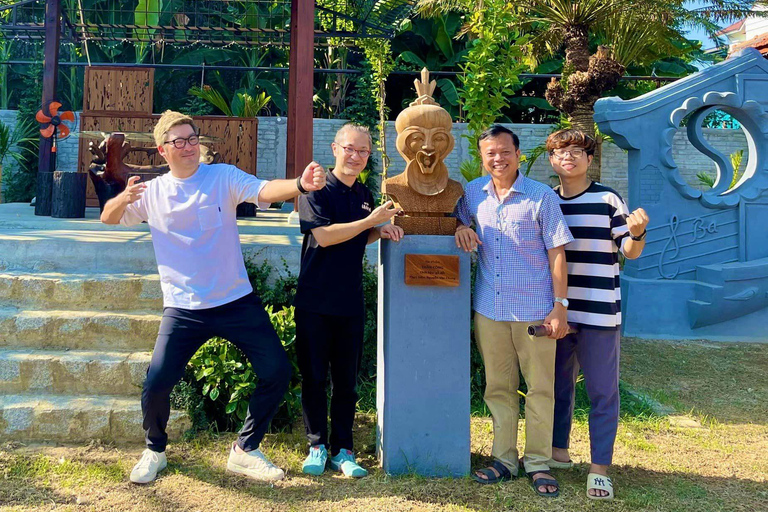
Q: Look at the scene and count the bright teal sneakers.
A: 2